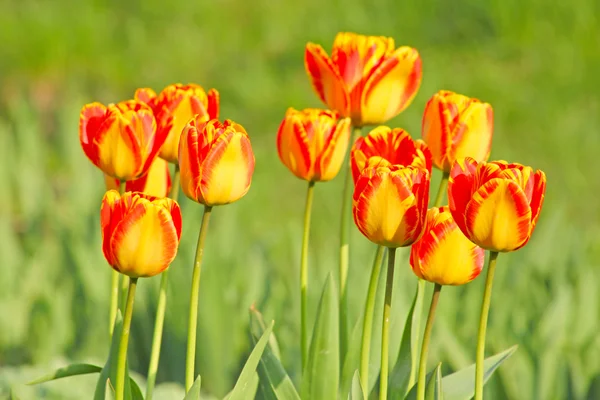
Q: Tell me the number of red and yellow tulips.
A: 12